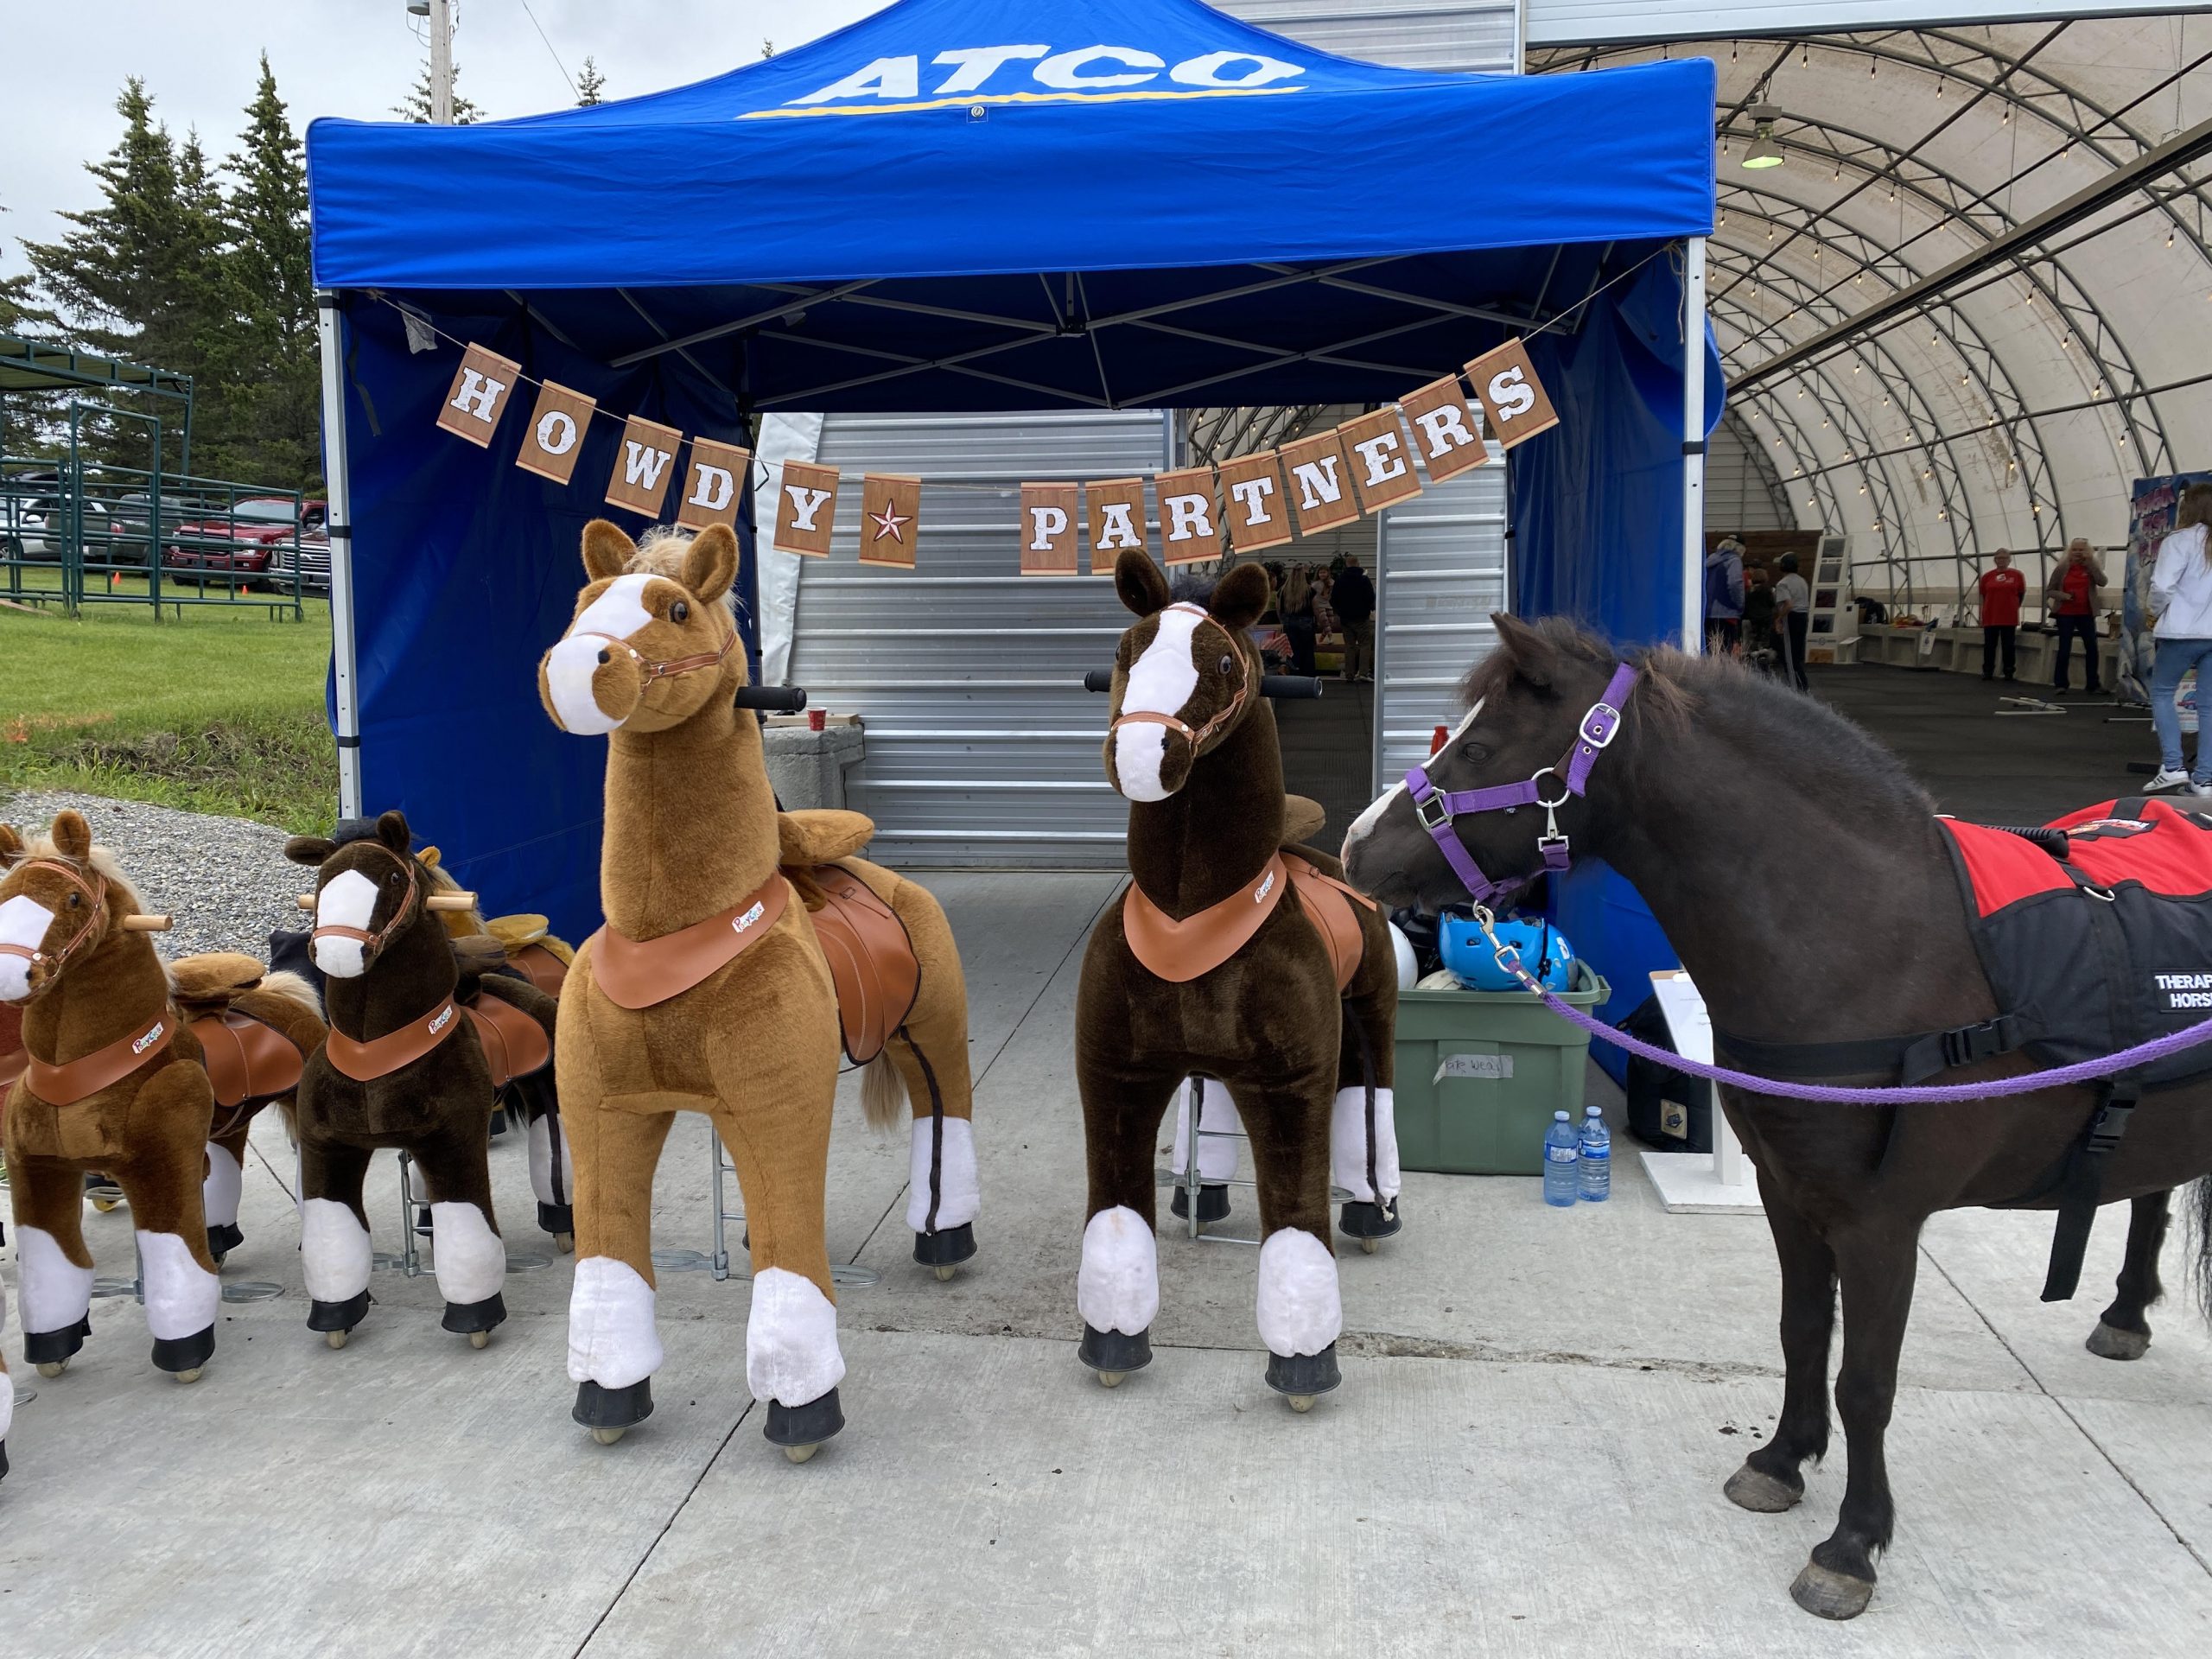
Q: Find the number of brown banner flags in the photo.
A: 14